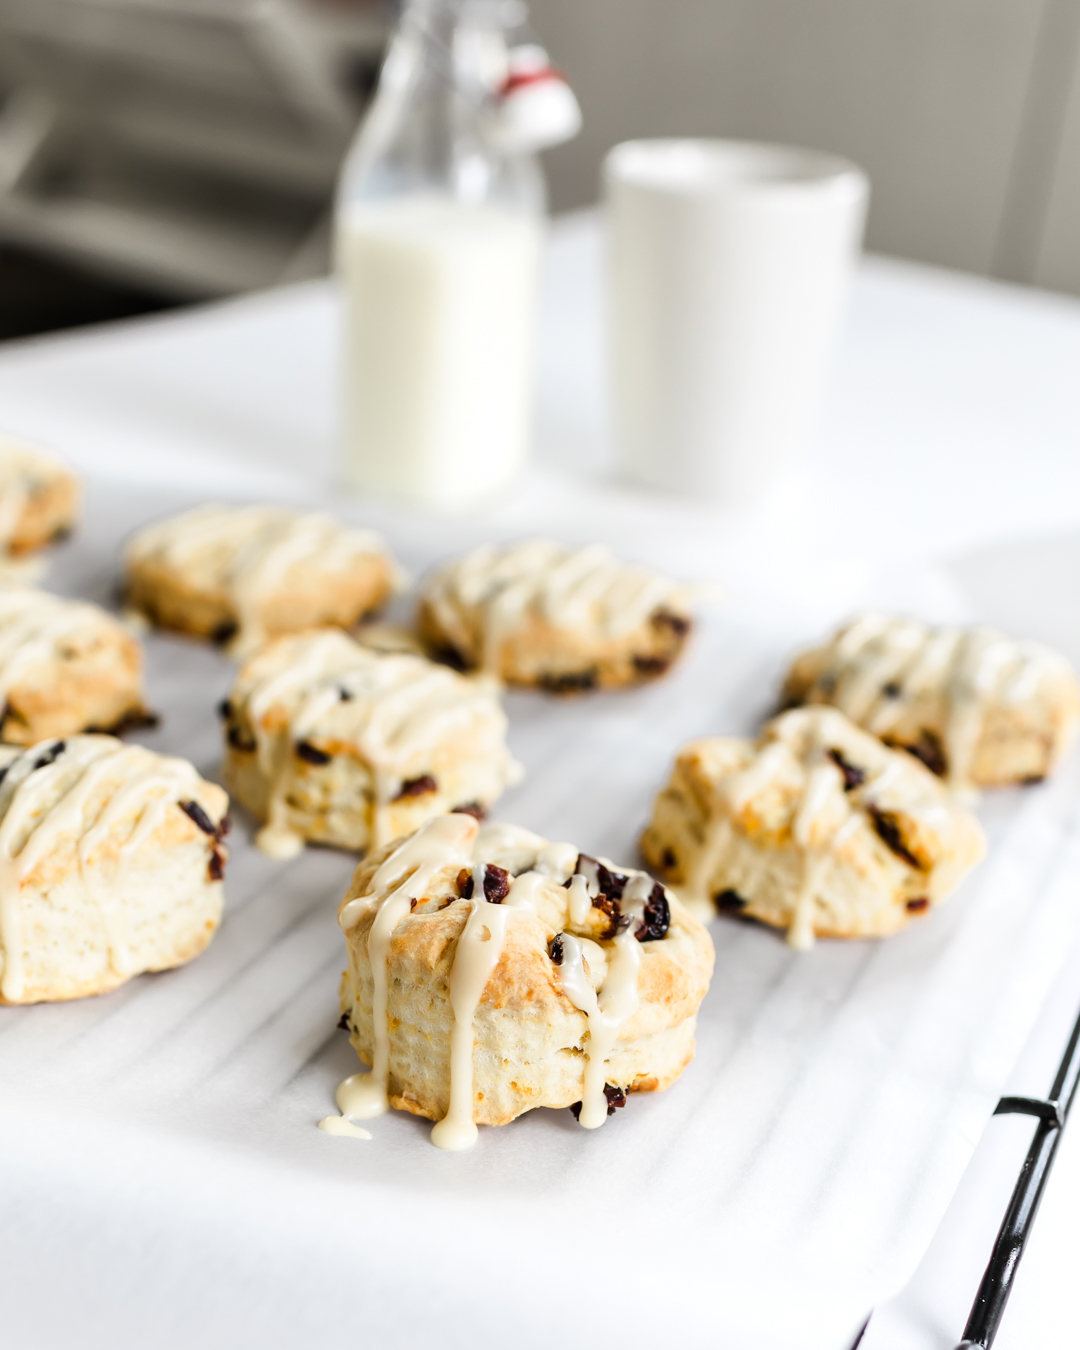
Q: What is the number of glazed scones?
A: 9